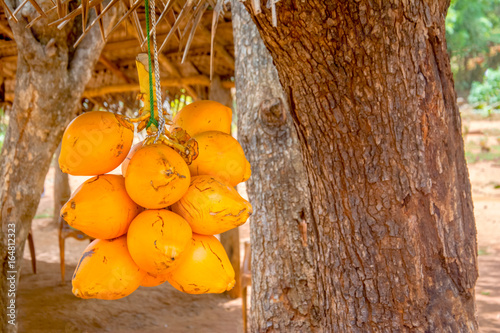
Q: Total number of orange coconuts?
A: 11